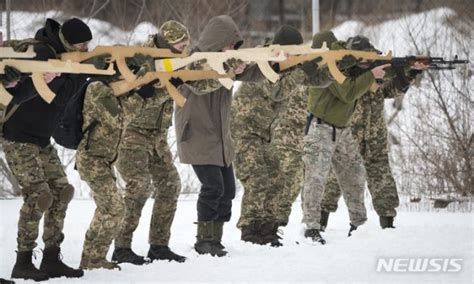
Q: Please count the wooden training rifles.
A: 7